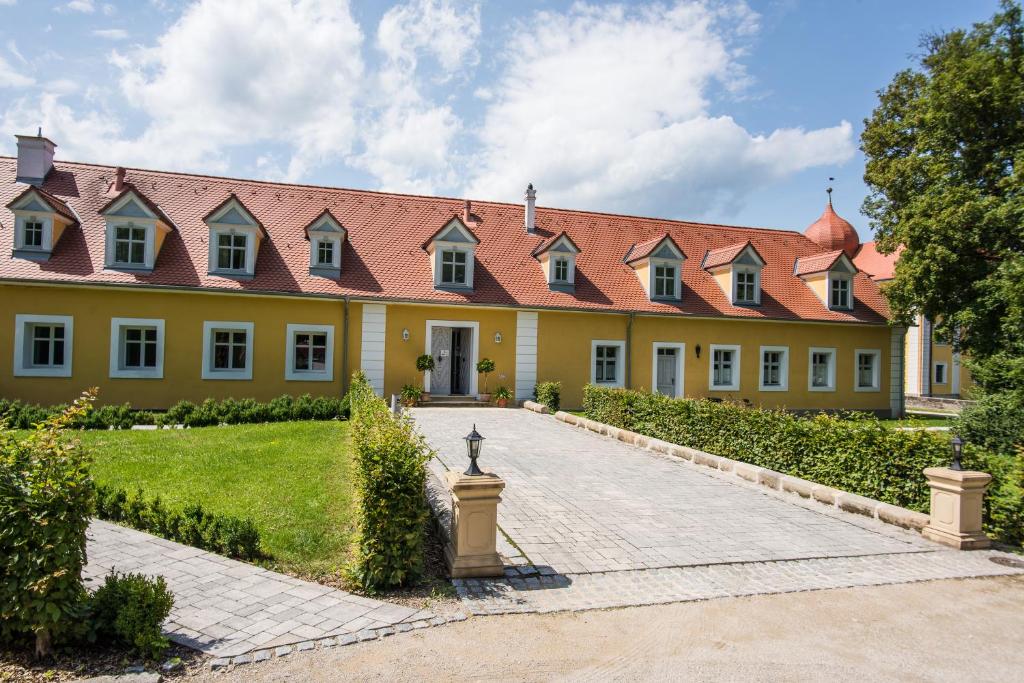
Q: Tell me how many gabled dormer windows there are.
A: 9